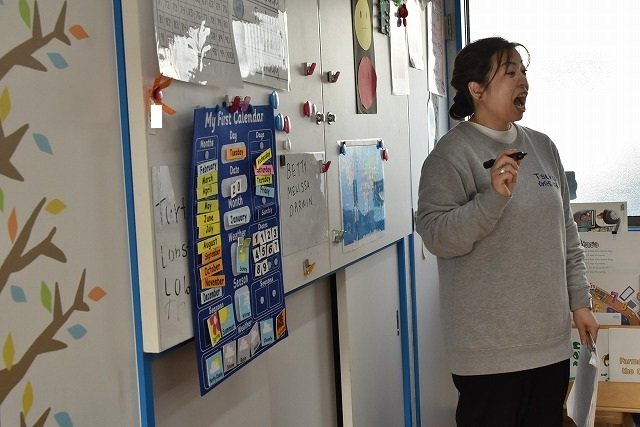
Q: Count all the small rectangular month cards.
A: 12